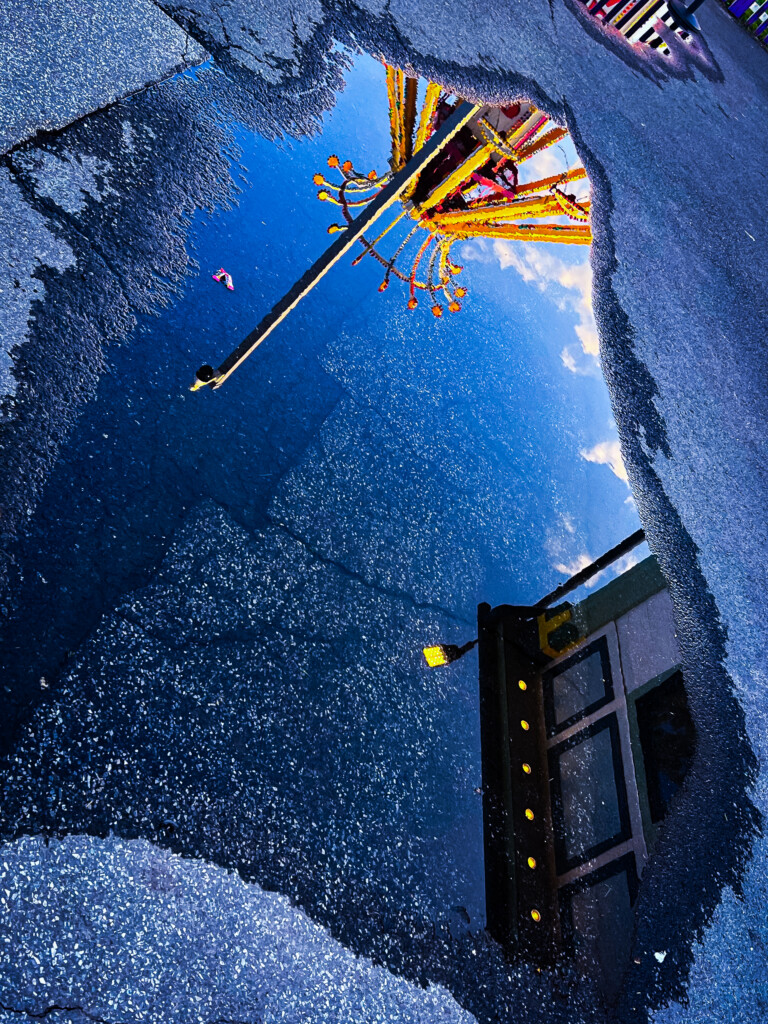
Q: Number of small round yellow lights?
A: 6